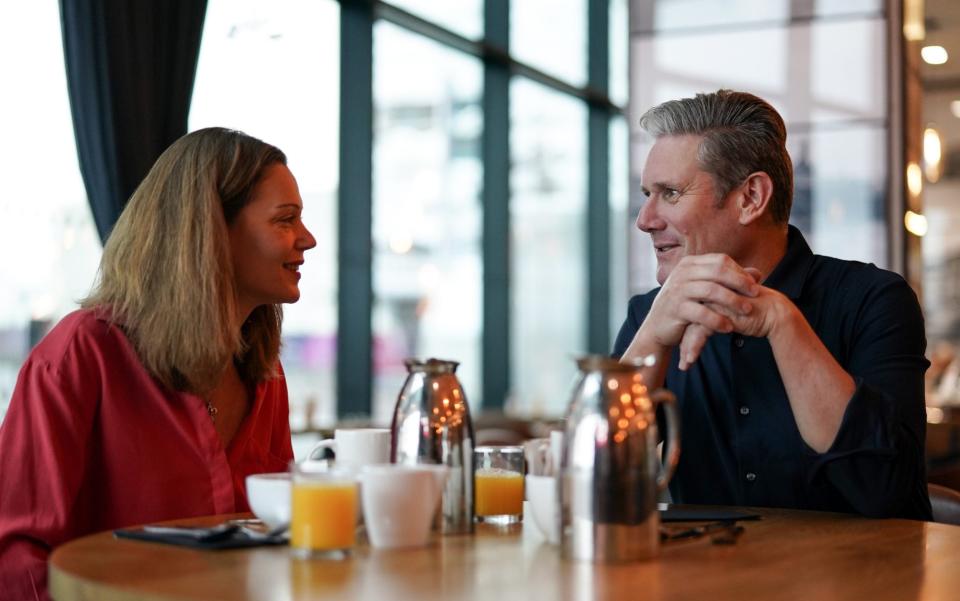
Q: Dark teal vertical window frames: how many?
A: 3